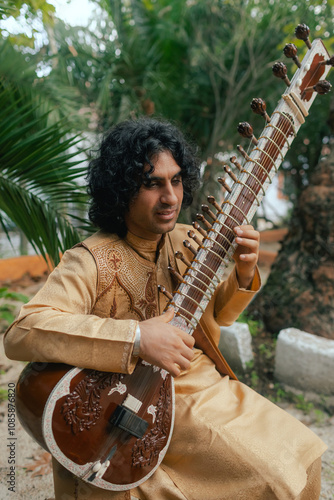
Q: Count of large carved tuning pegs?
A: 7